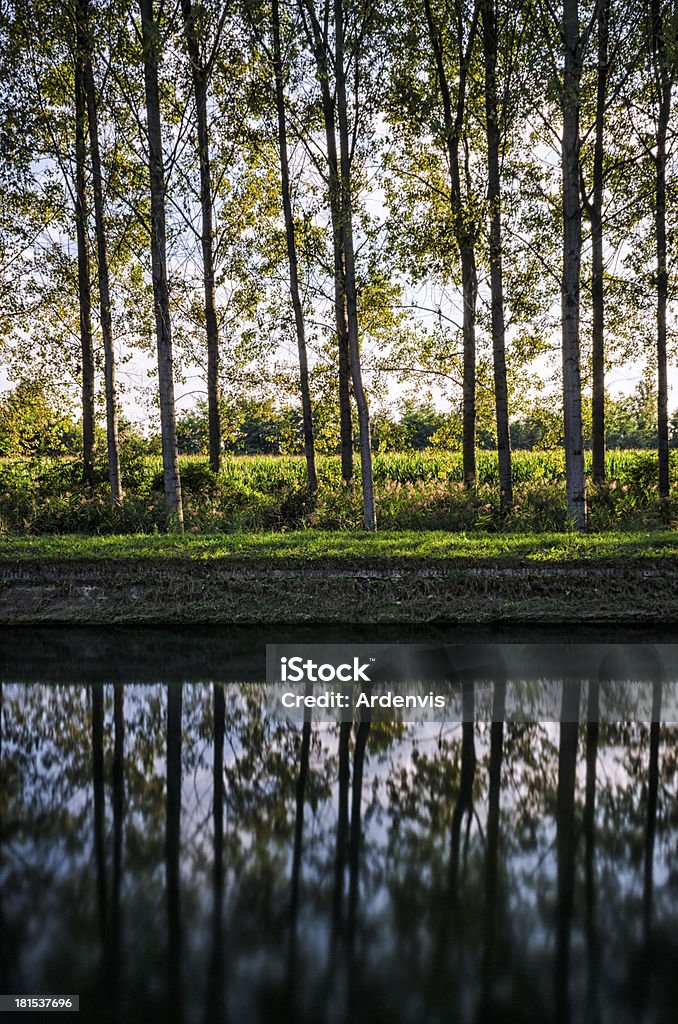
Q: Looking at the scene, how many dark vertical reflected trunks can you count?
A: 12